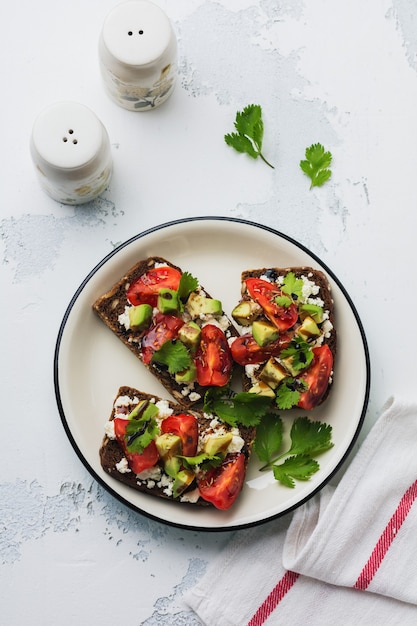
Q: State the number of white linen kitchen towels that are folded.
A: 1